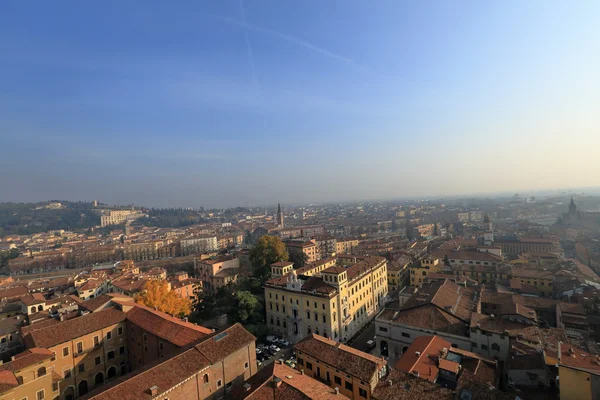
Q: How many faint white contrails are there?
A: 2